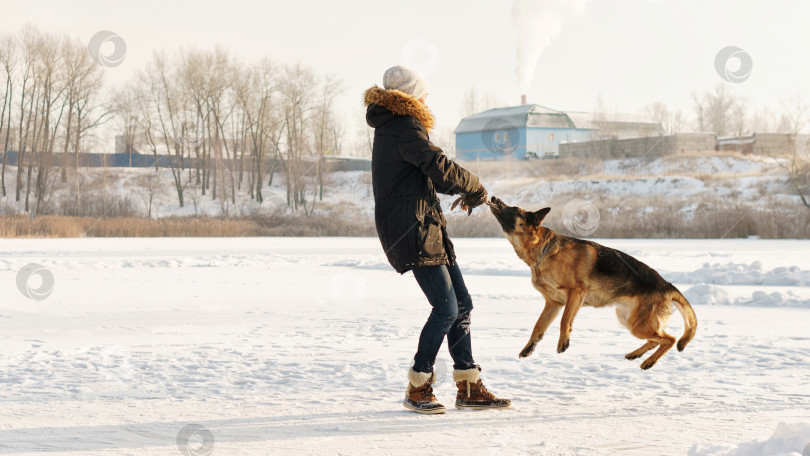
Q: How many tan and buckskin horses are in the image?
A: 0